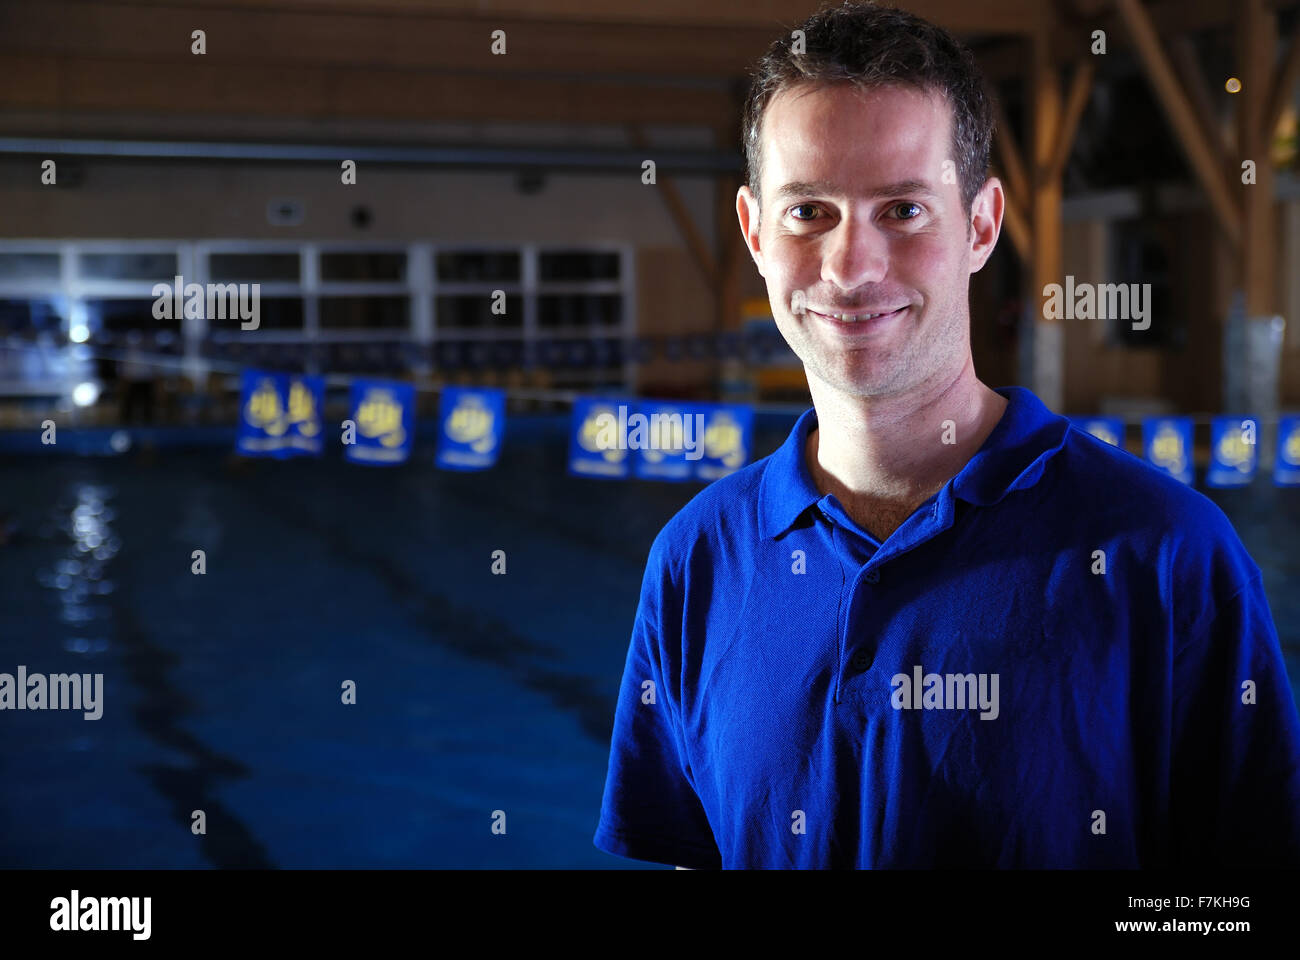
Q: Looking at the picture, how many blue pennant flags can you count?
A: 11